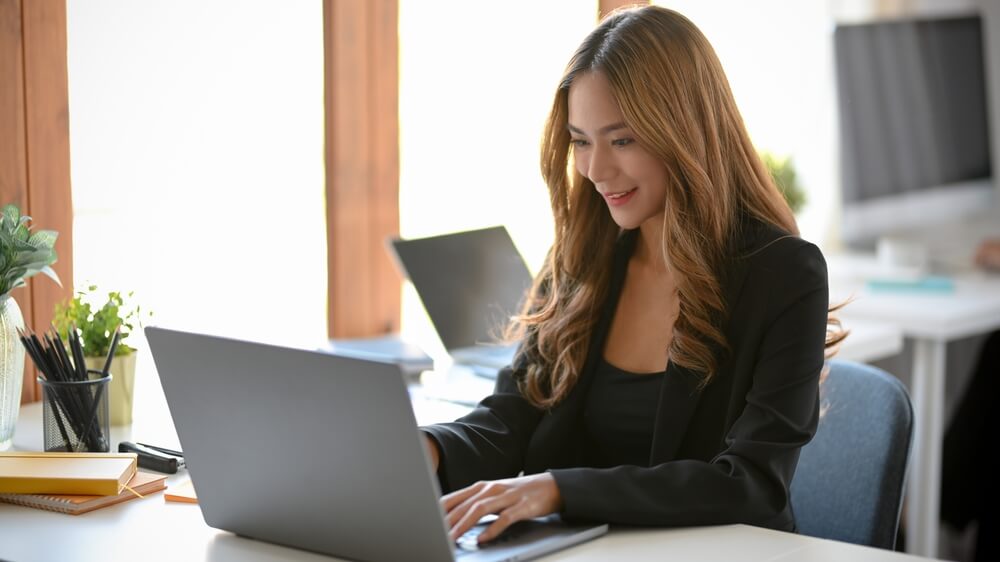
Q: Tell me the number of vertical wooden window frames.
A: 3